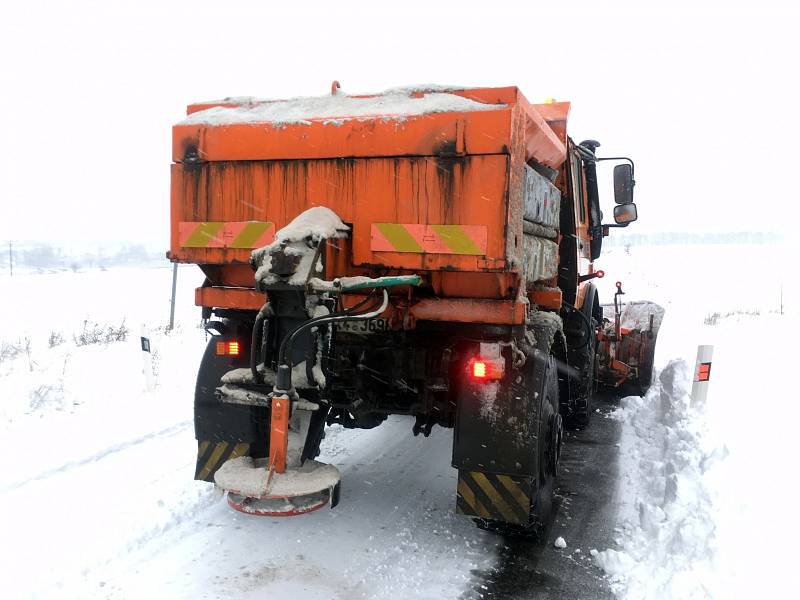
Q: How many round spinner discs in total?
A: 1